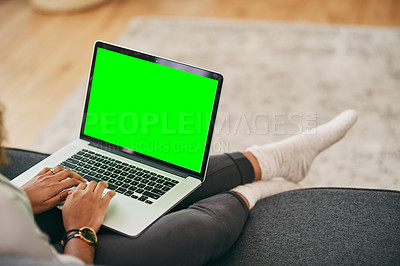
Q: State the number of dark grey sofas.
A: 1